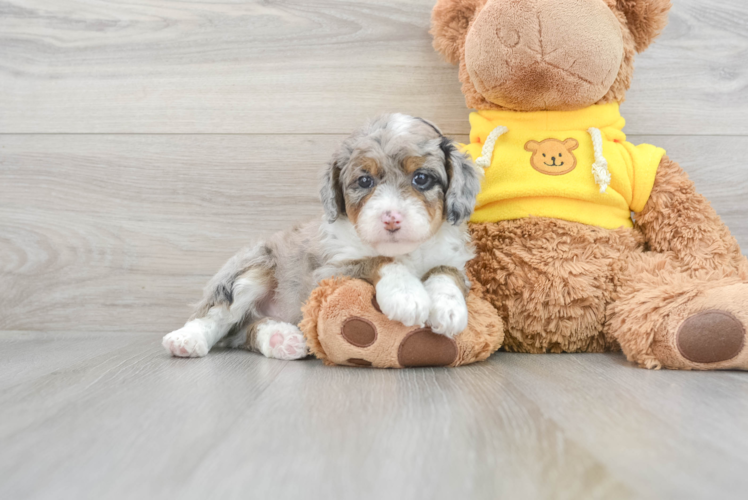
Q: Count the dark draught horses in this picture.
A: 0